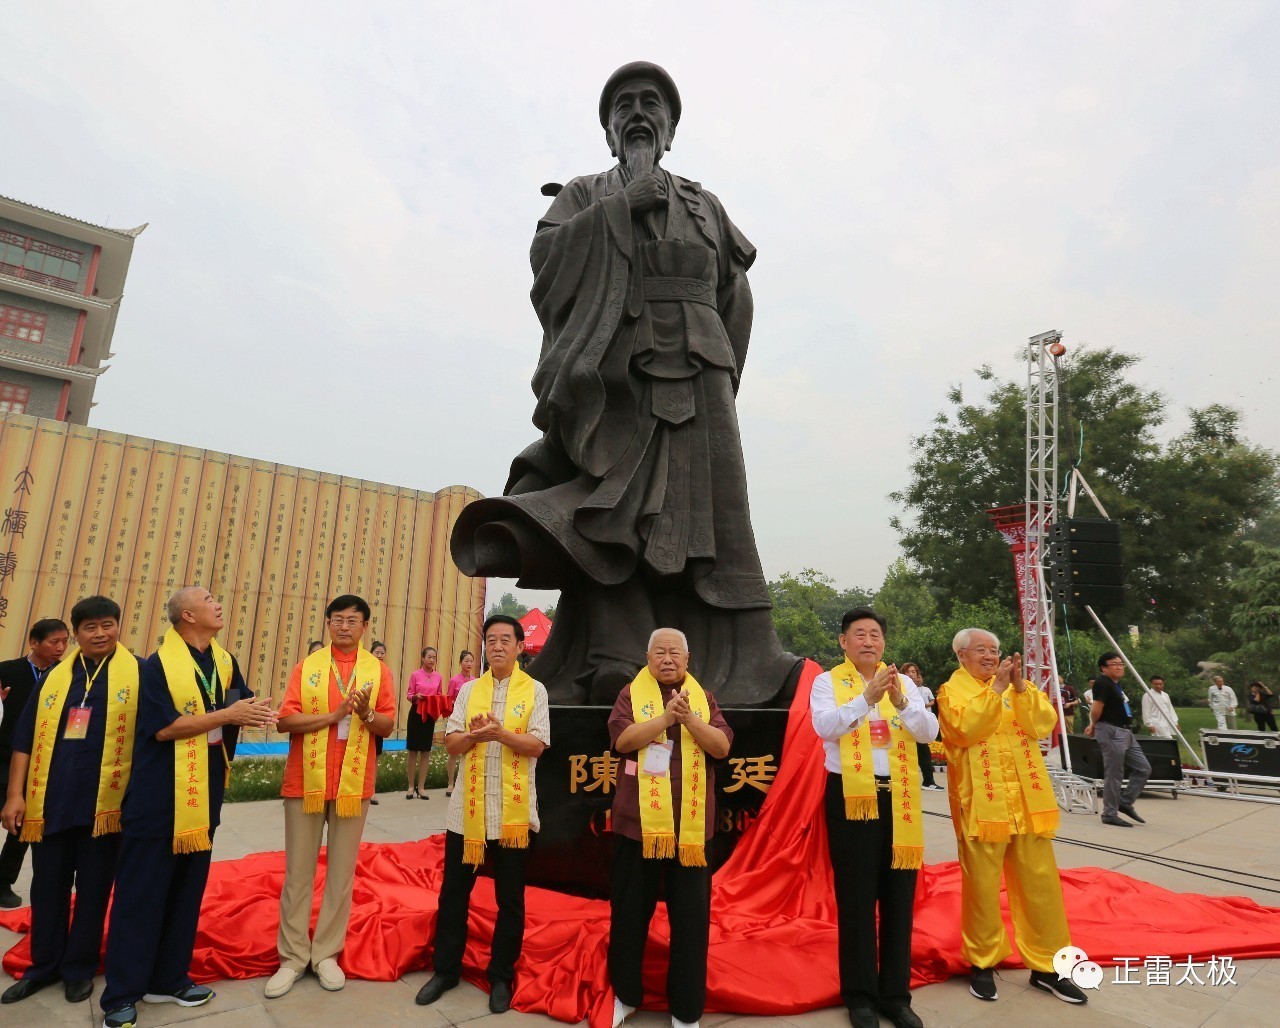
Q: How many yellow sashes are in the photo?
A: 7